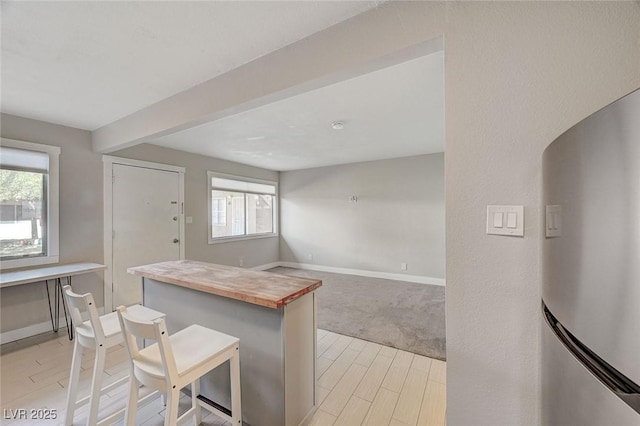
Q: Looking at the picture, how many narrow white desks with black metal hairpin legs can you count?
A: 1